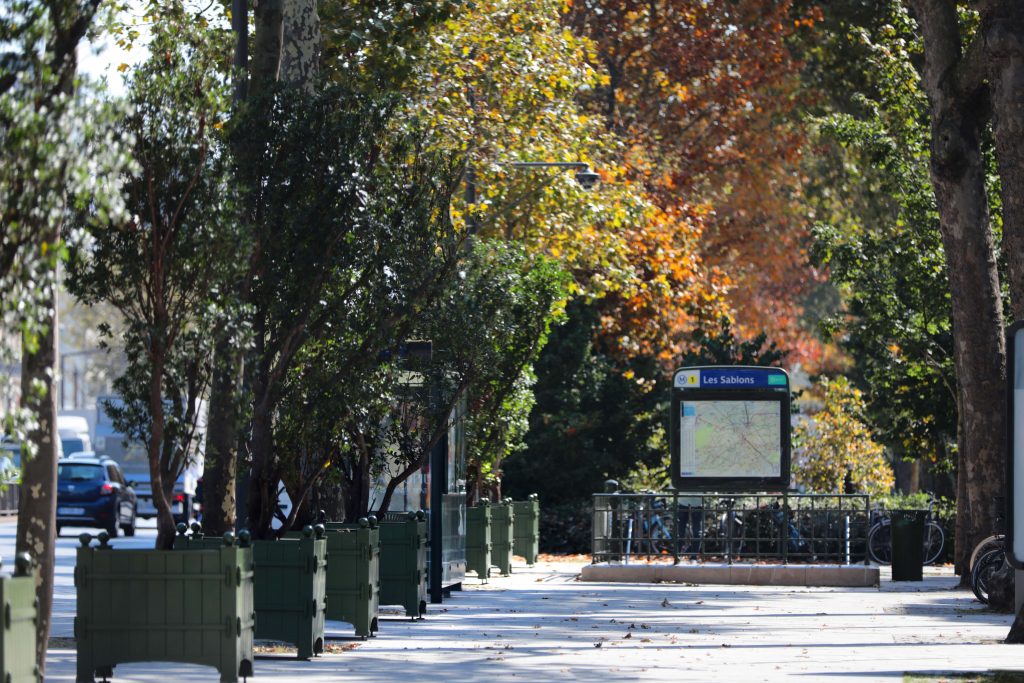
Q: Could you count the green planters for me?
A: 8